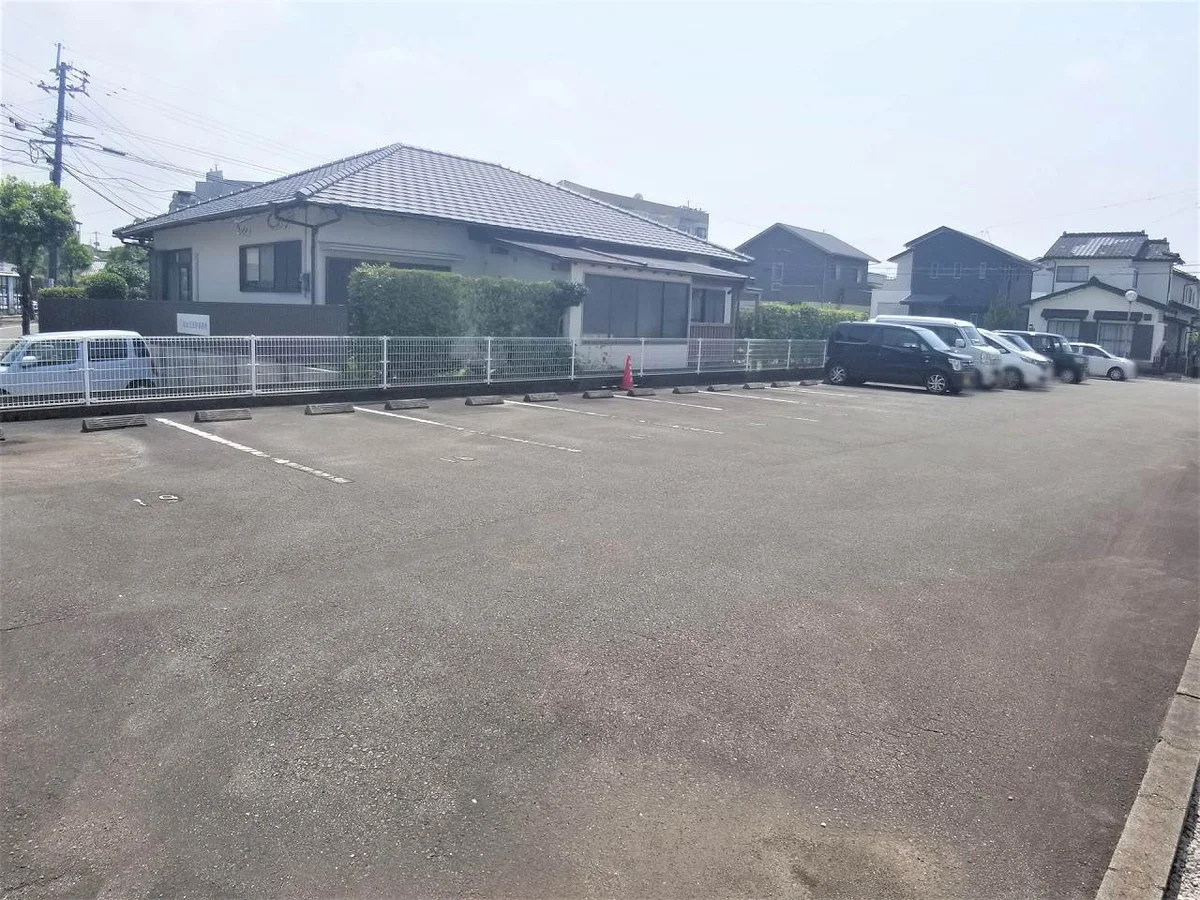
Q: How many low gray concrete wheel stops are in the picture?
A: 14